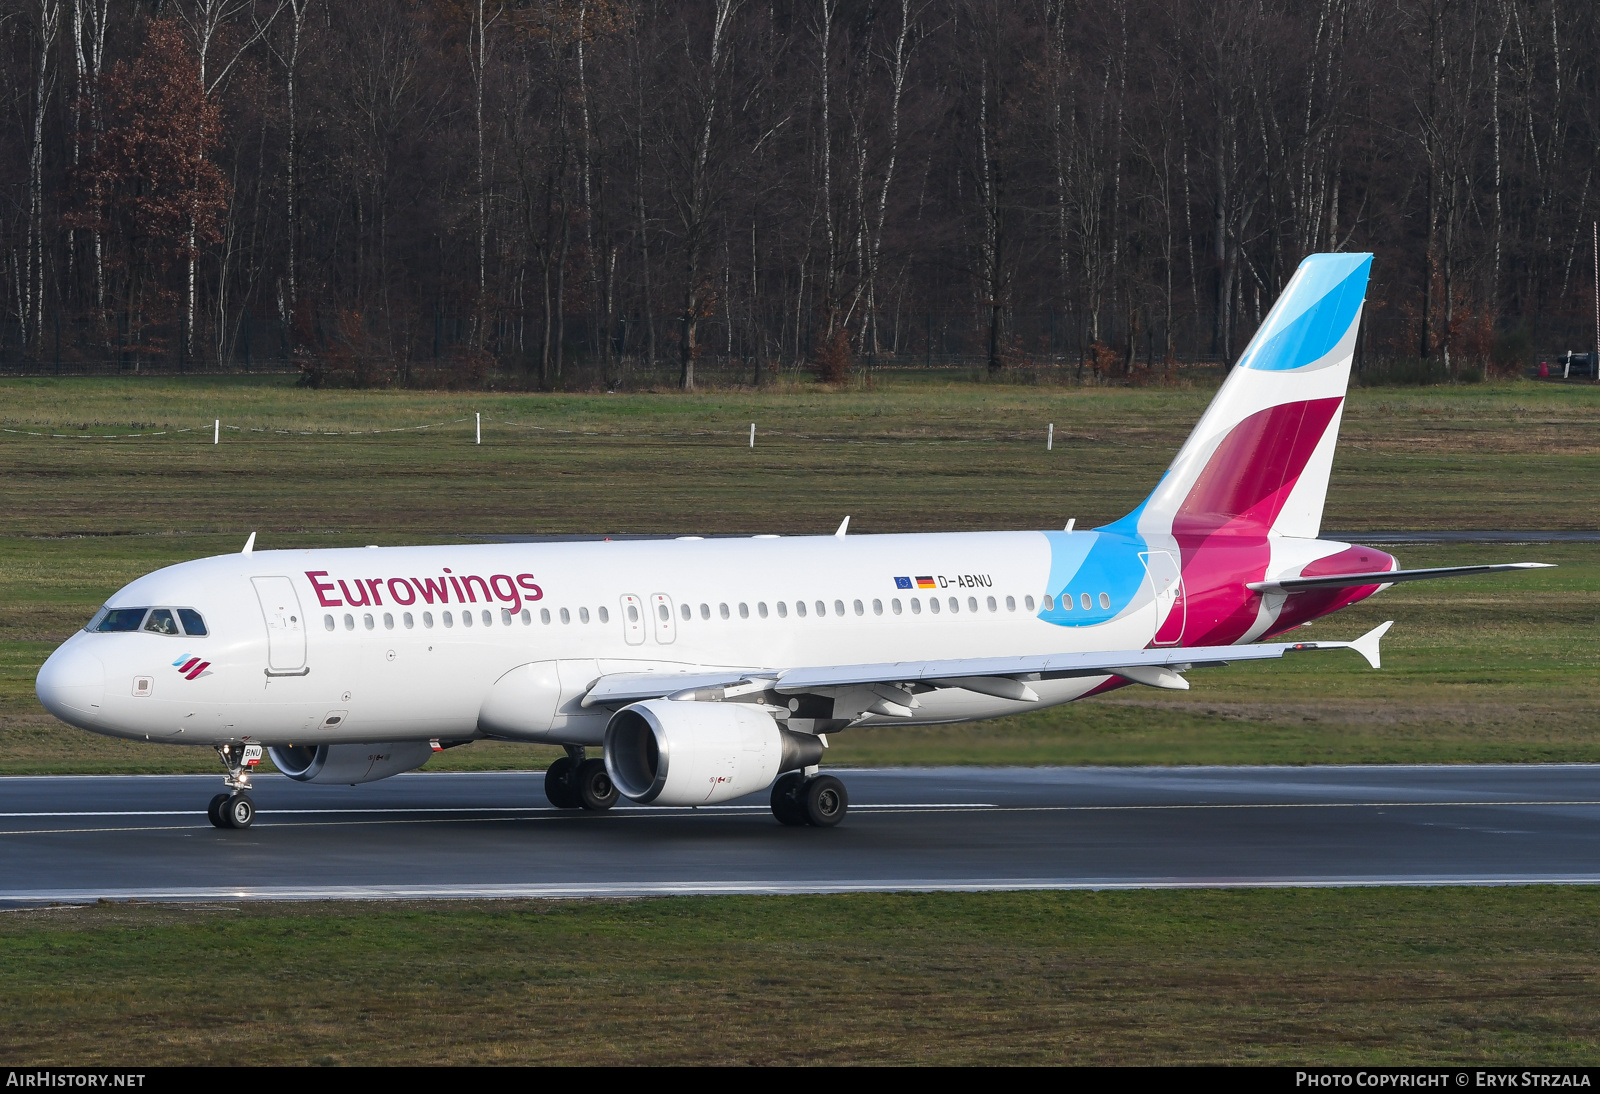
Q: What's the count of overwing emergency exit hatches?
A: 2